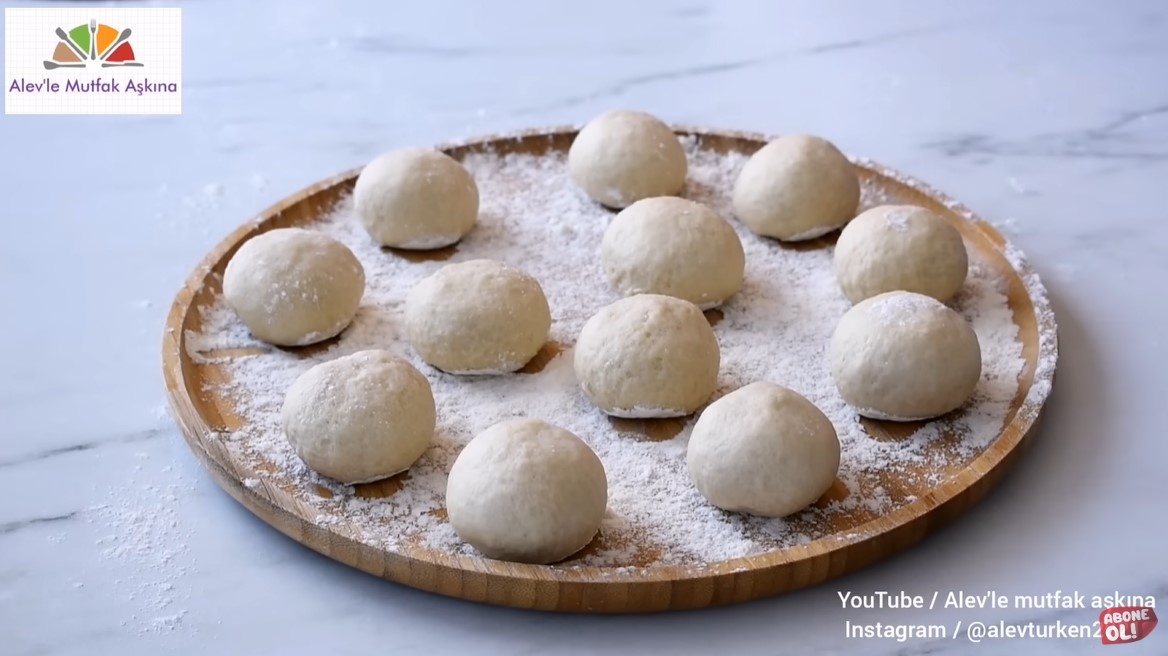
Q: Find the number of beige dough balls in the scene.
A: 12